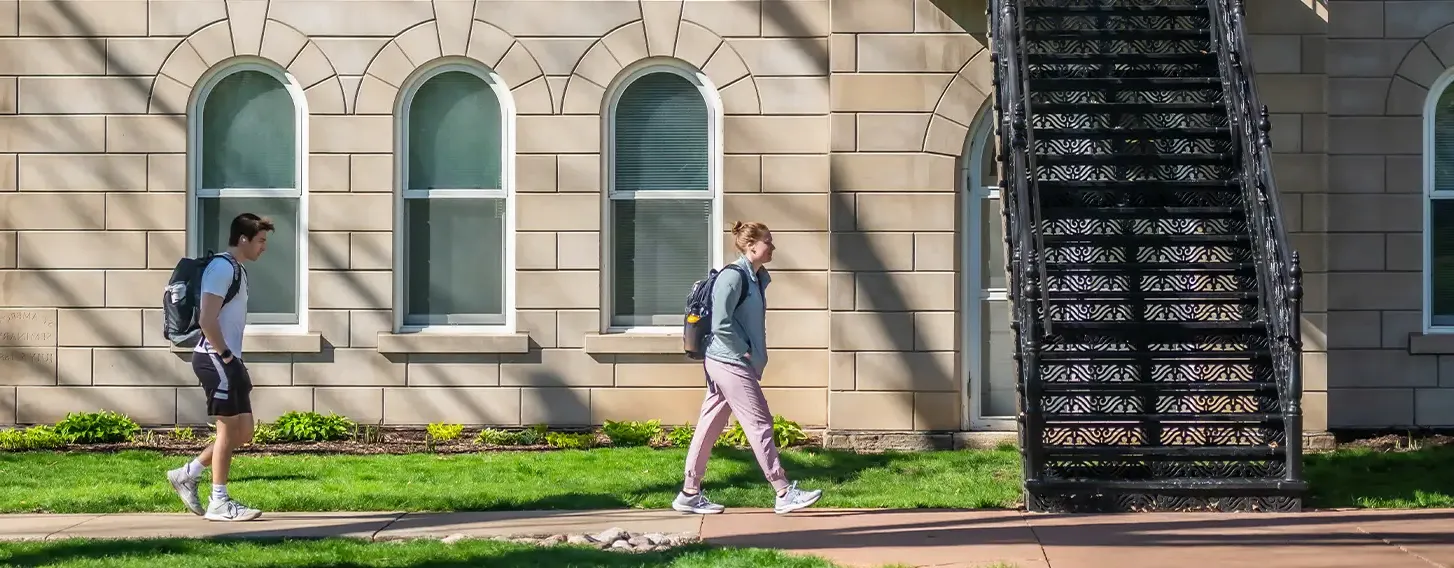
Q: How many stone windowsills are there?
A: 4